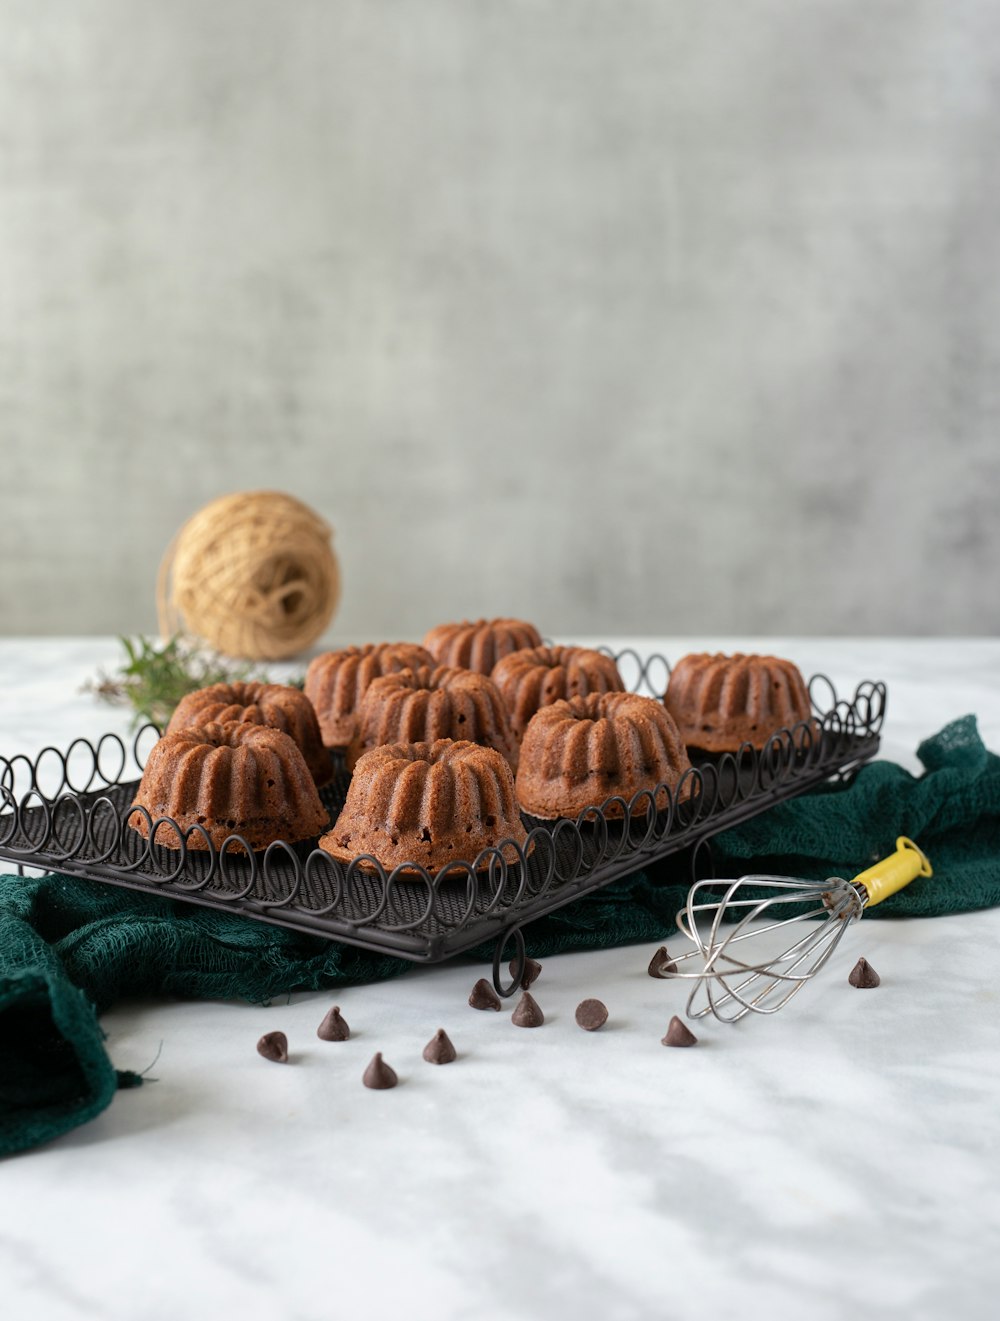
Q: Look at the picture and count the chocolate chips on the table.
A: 11